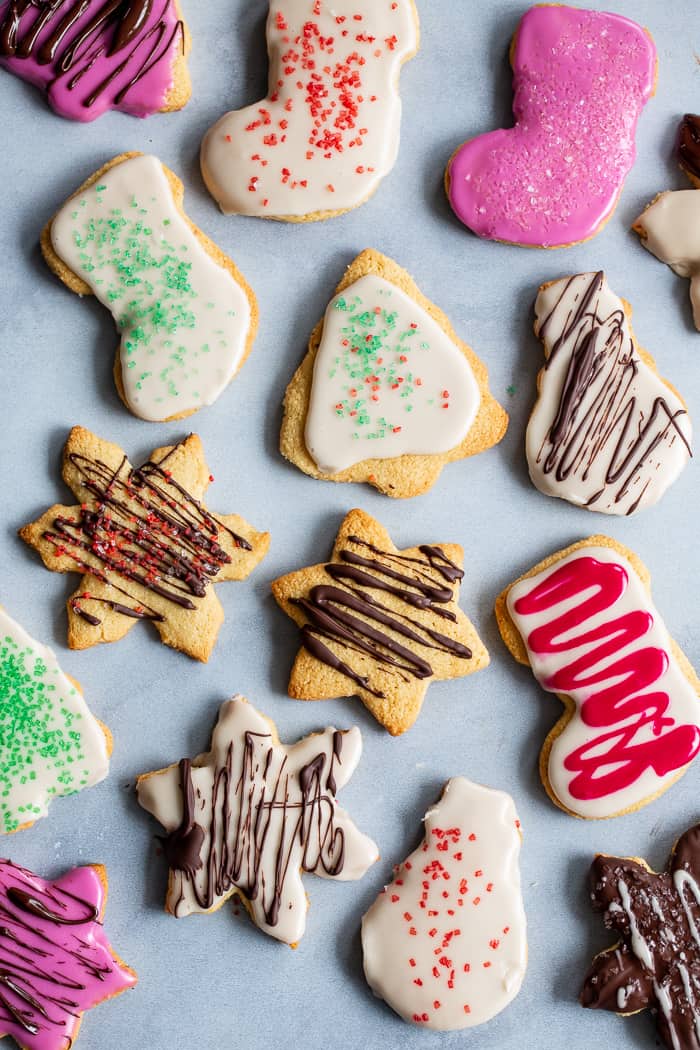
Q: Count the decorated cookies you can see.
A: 15